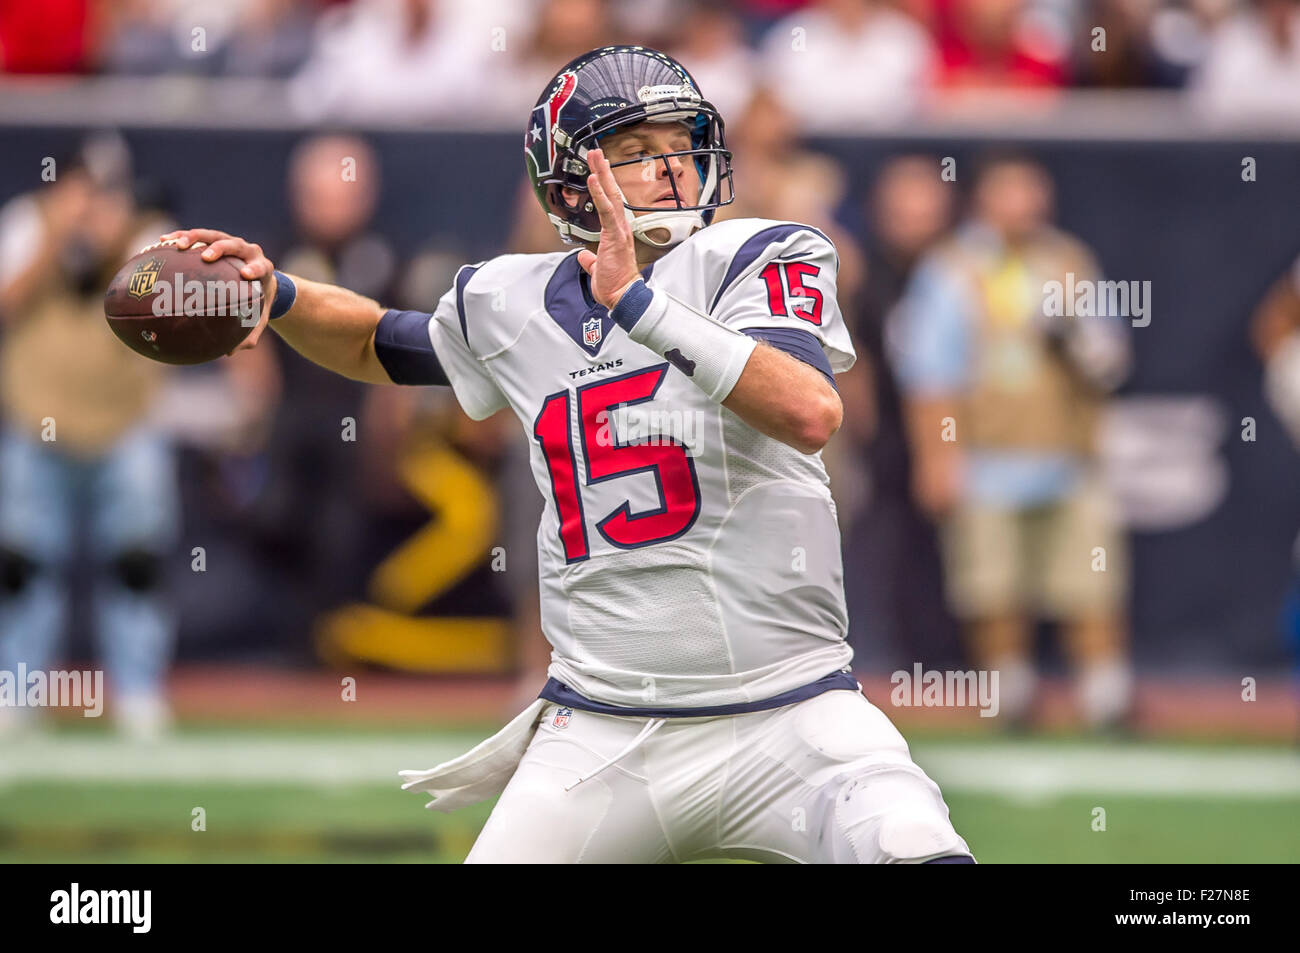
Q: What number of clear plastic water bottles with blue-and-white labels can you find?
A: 0